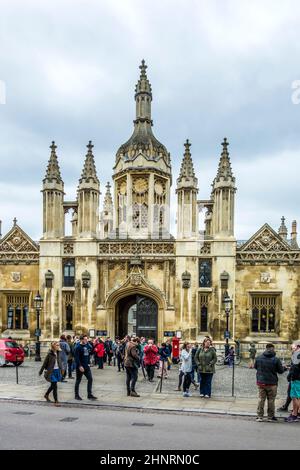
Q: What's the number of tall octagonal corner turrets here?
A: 4